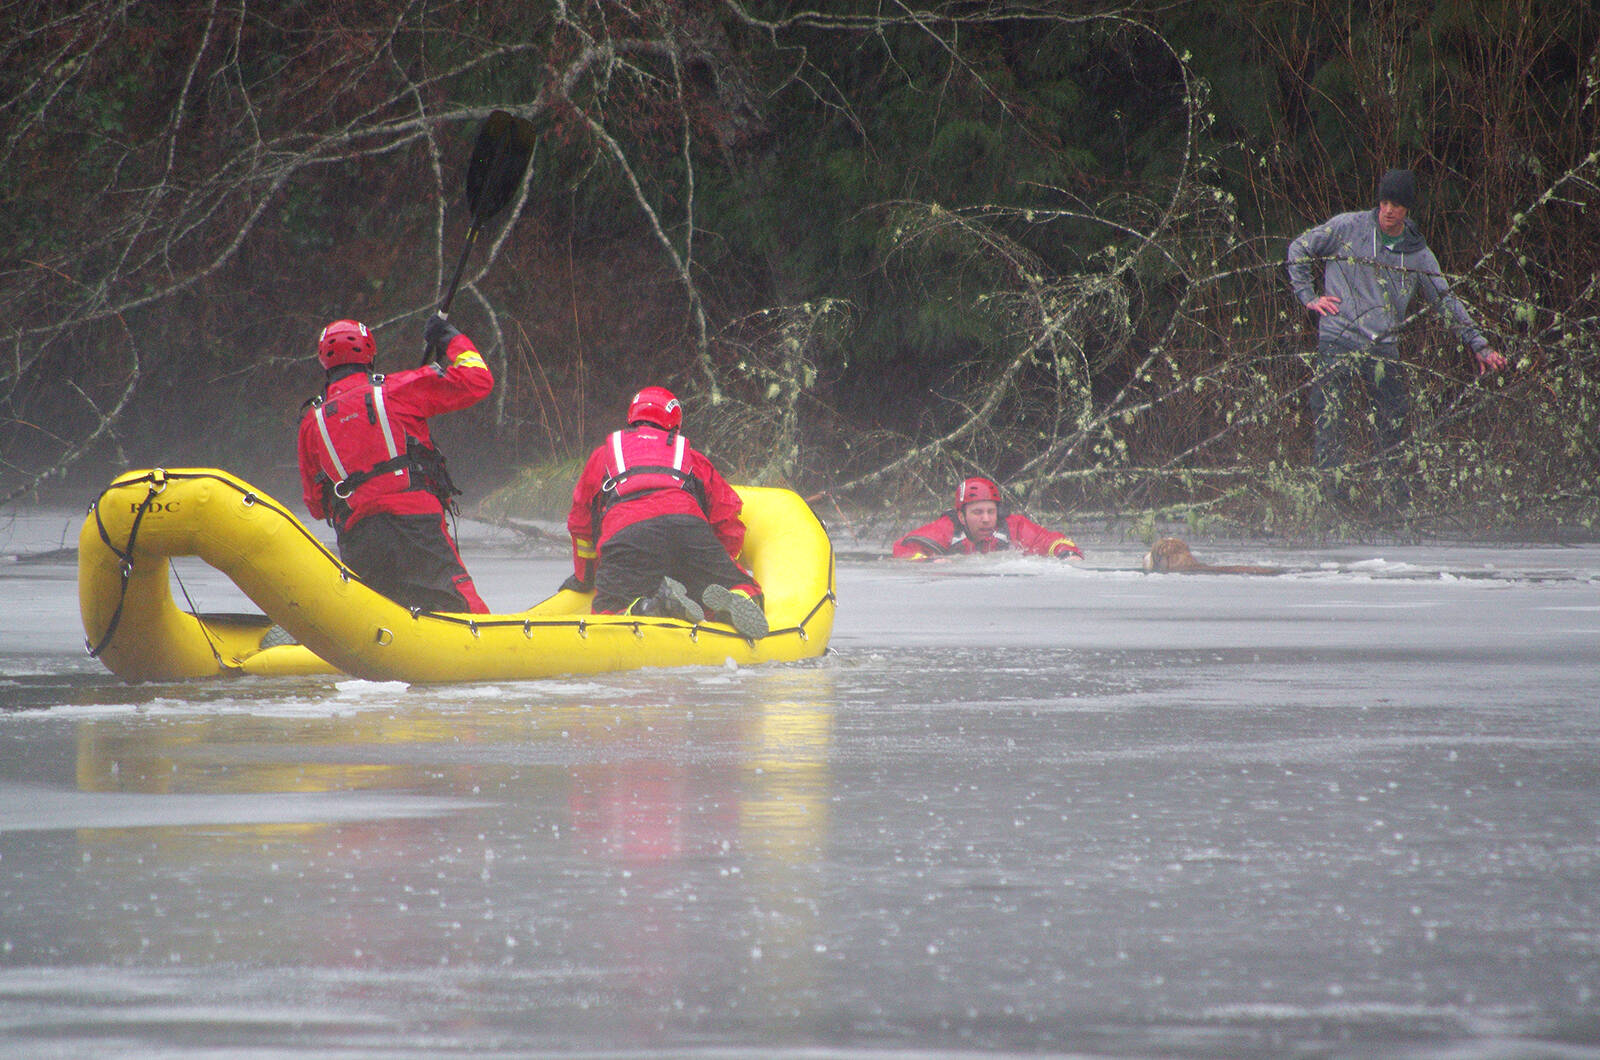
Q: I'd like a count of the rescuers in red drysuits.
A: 3